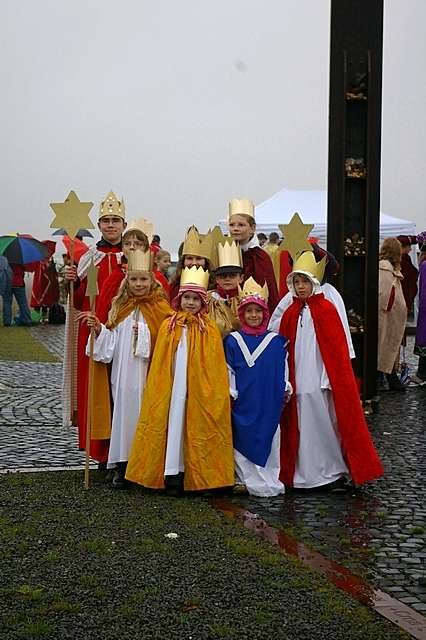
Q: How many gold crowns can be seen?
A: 9